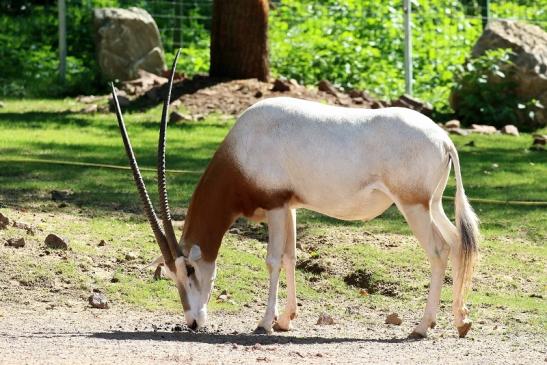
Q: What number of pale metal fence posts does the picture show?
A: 2